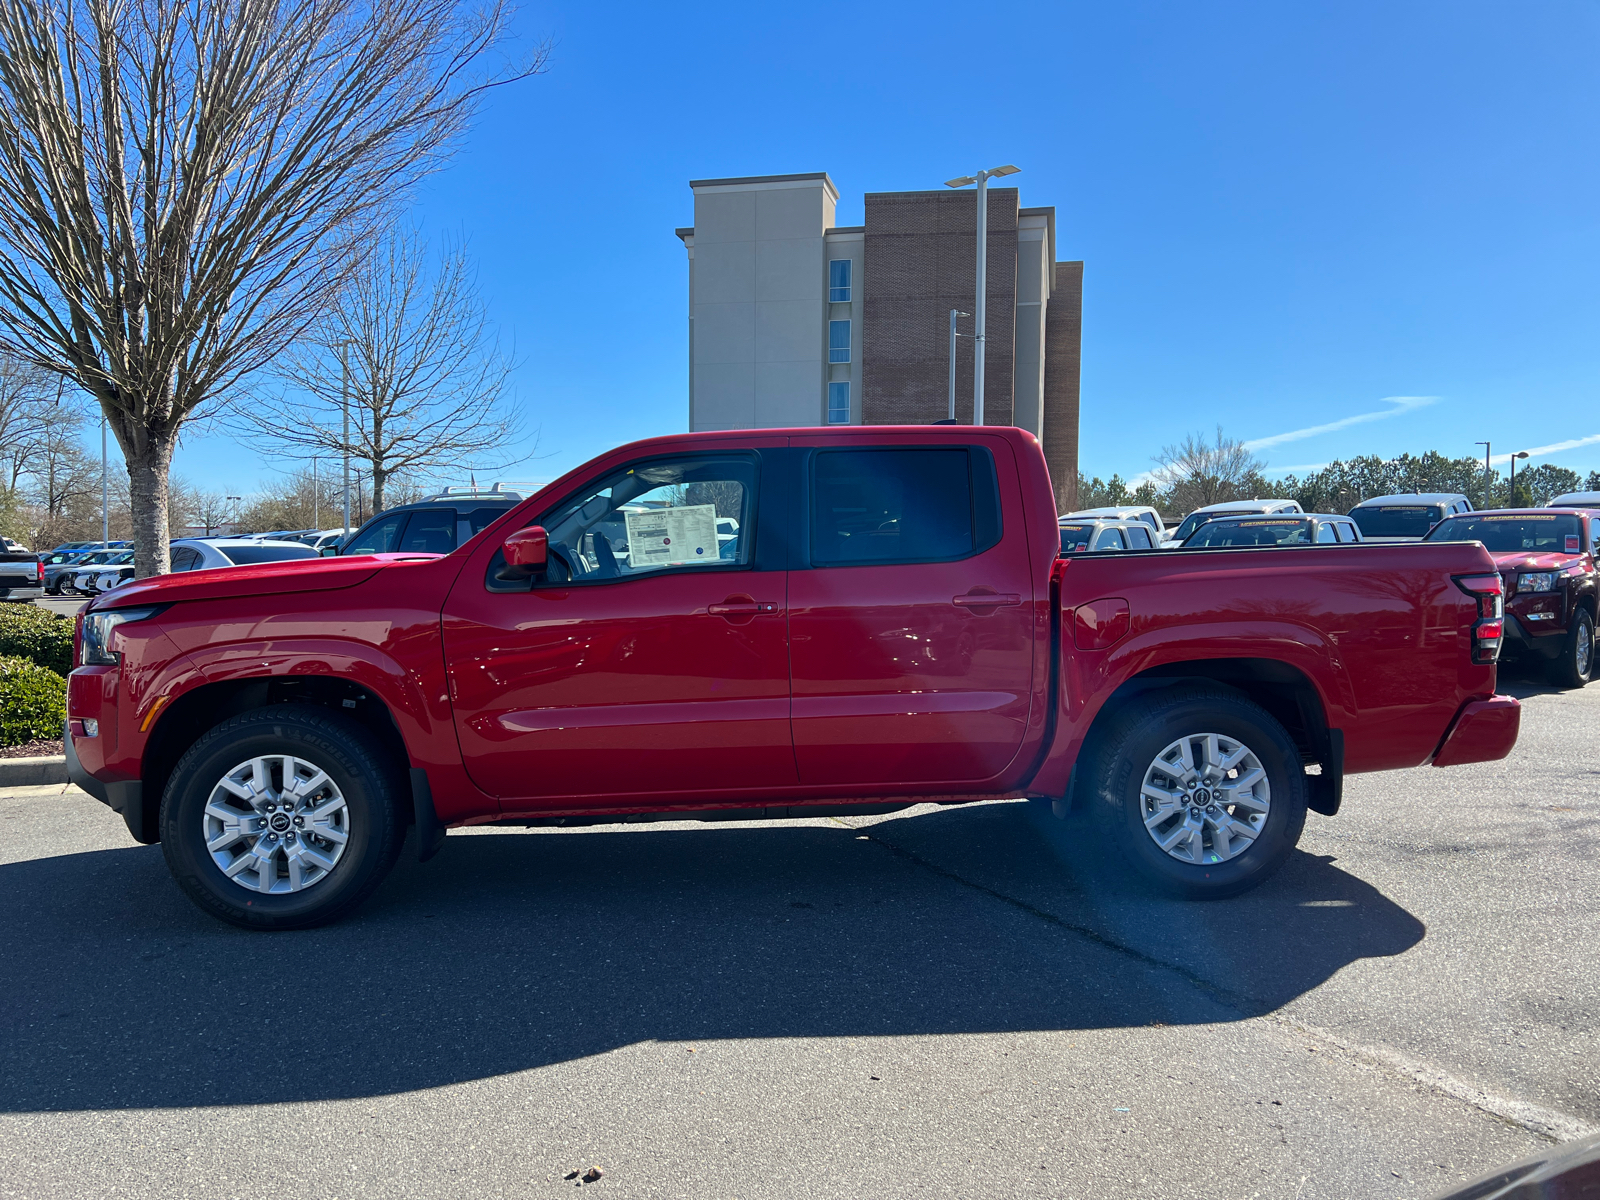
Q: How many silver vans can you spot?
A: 0